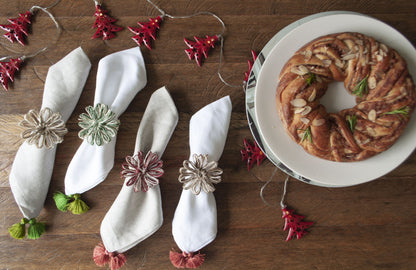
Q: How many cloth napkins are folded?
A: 4